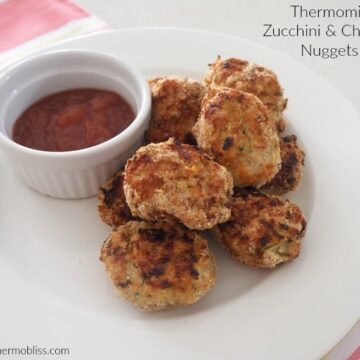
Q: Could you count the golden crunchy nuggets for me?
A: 8